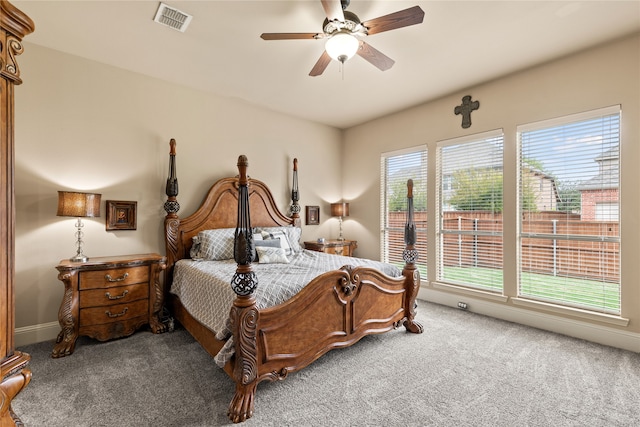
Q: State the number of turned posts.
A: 4